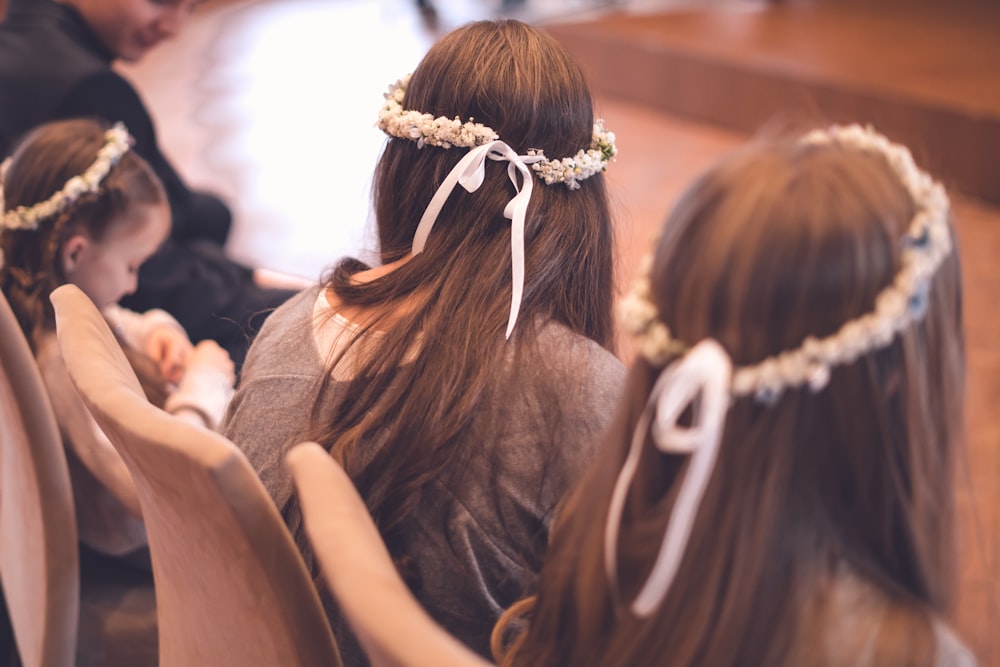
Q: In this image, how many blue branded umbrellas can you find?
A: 0